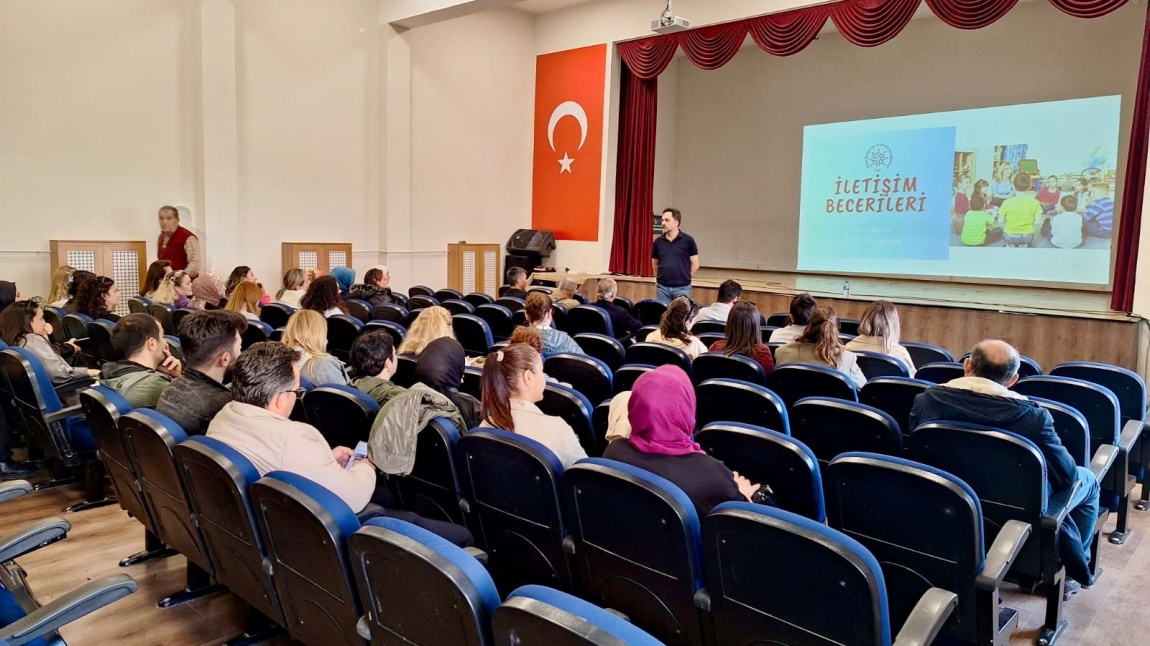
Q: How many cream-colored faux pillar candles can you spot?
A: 0